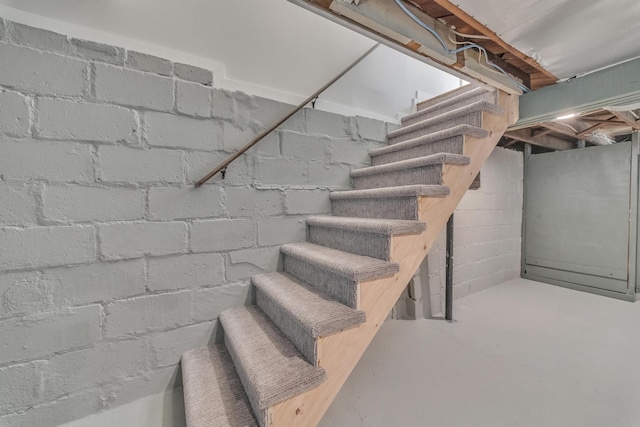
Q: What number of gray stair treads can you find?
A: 10